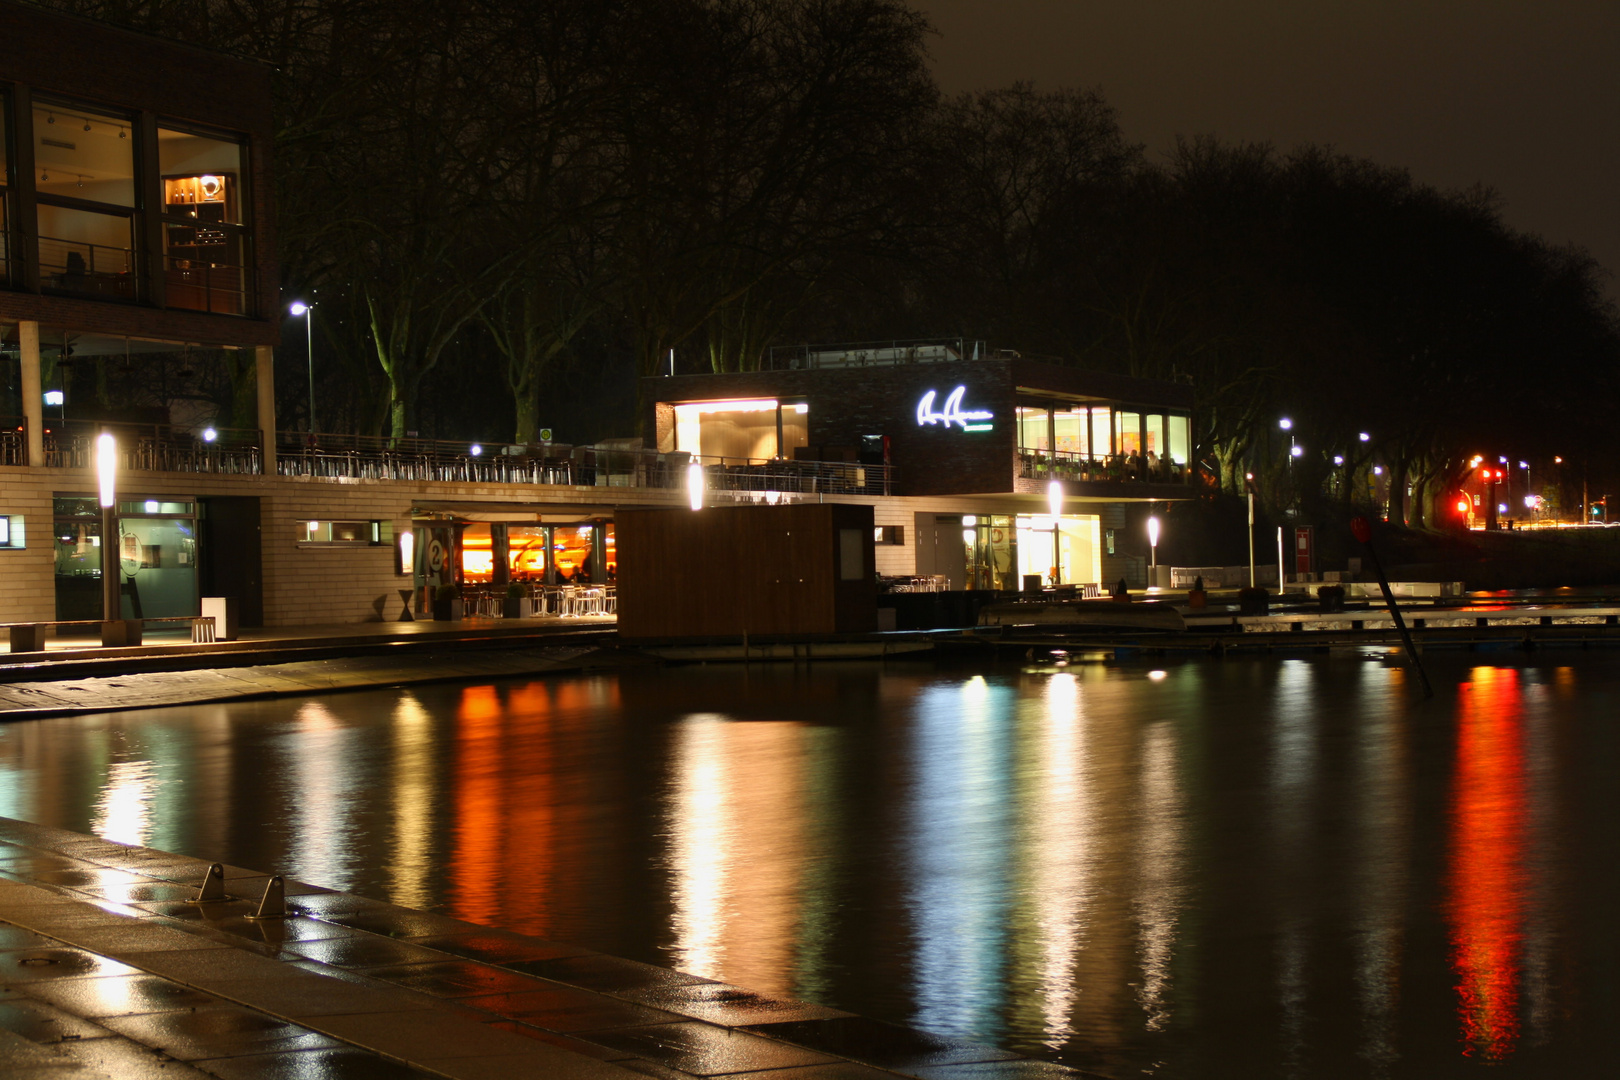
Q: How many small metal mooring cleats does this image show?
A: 2